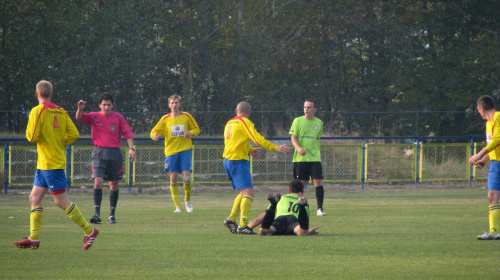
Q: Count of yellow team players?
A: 4